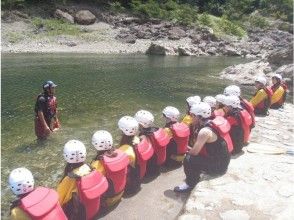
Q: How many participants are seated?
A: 14